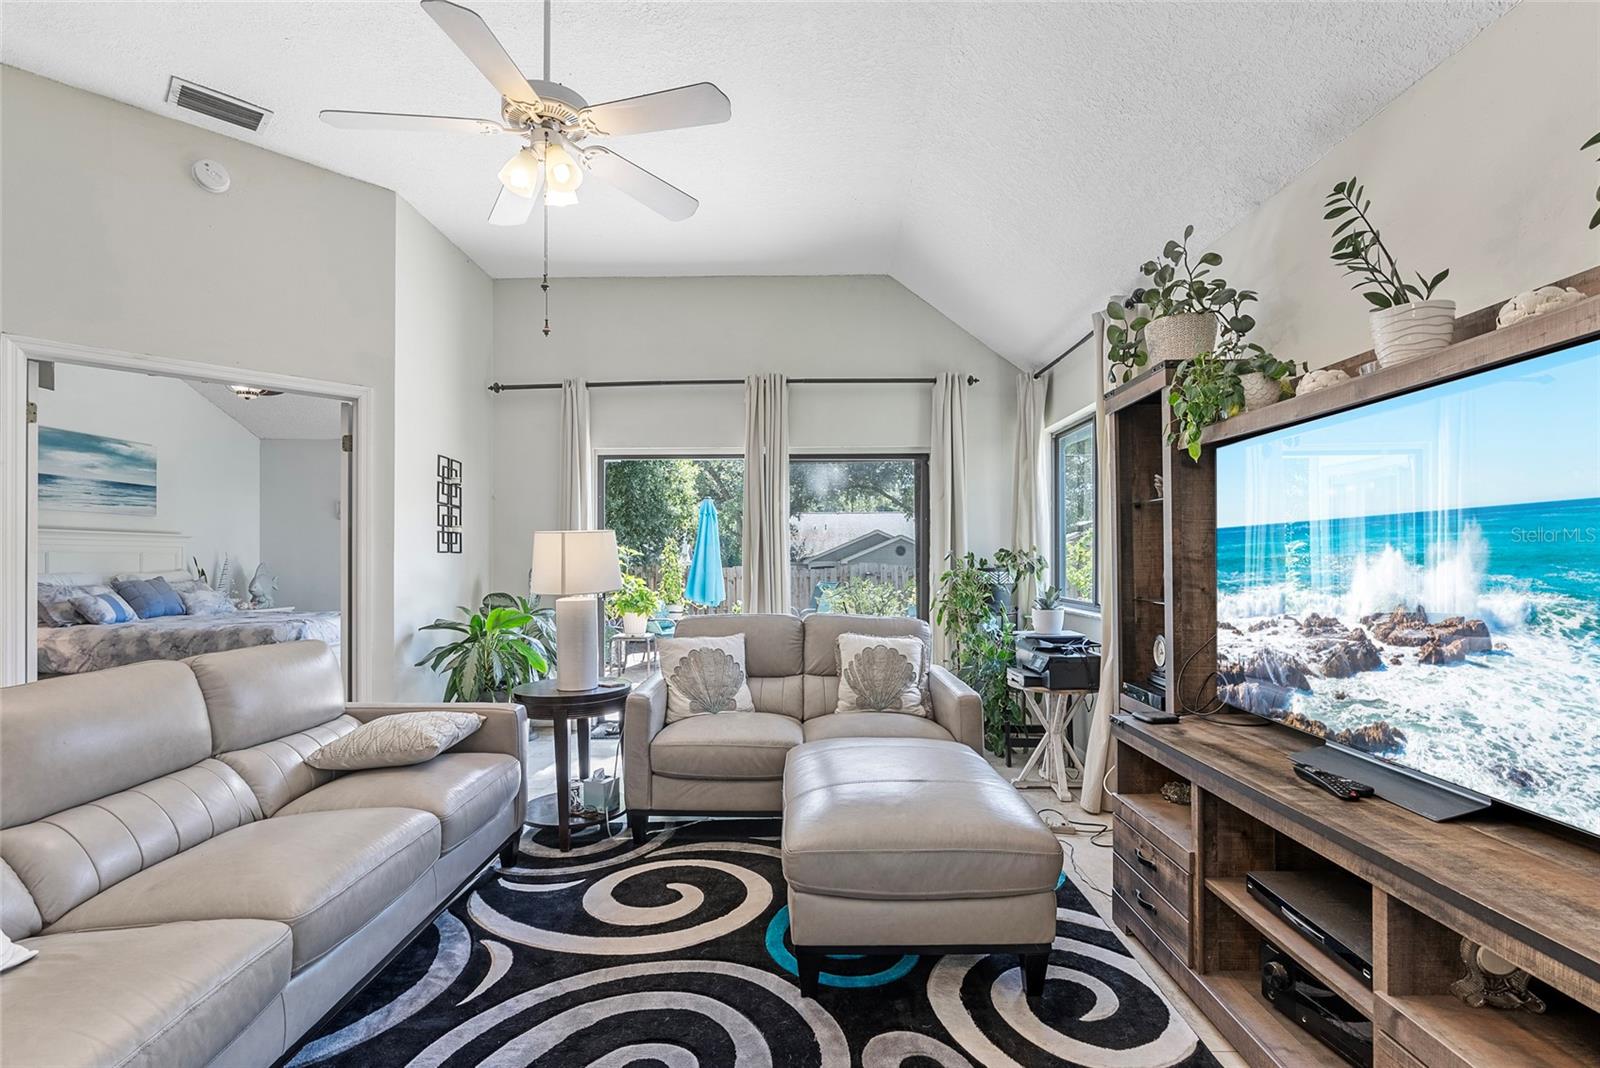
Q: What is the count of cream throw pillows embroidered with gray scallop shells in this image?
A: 2